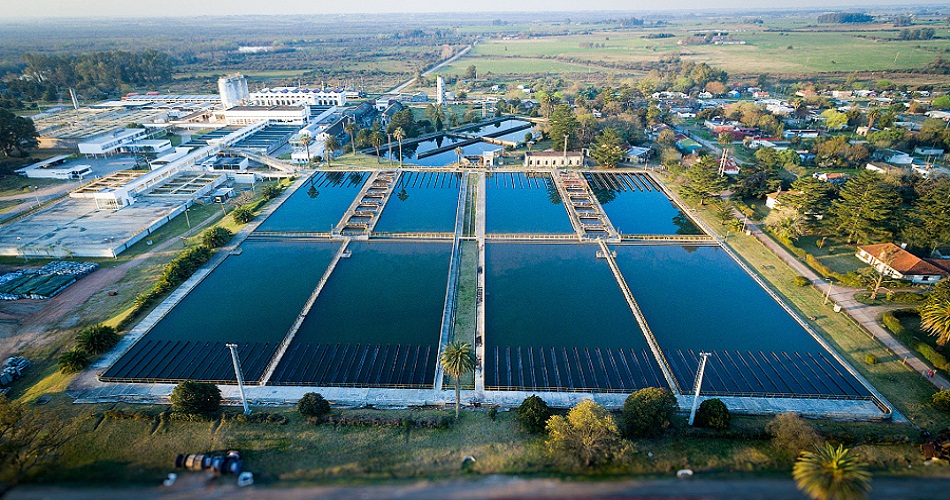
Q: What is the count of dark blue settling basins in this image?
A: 8